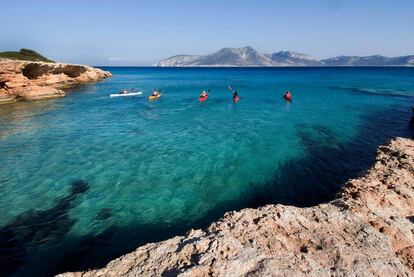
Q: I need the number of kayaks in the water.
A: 5